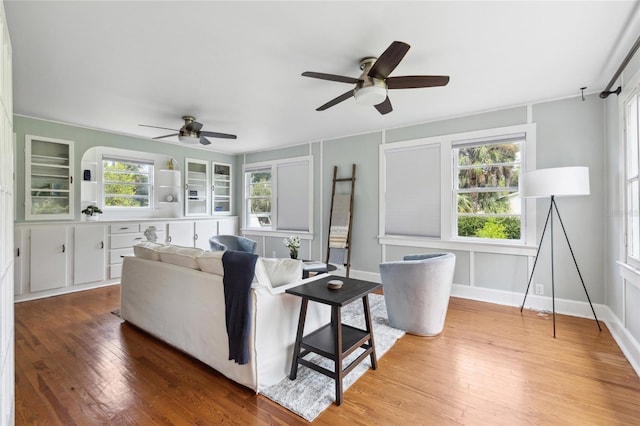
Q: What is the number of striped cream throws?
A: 1